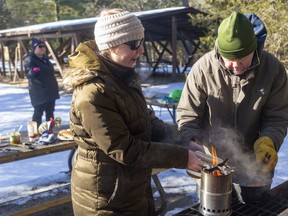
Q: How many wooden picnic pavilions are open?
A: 1